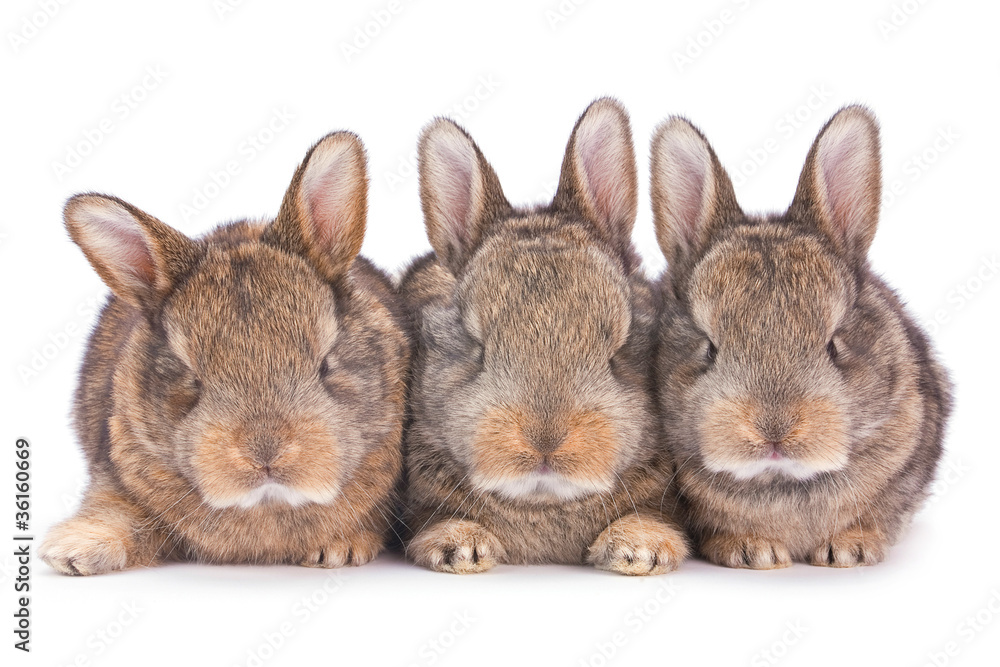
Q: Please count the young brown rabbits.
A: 3